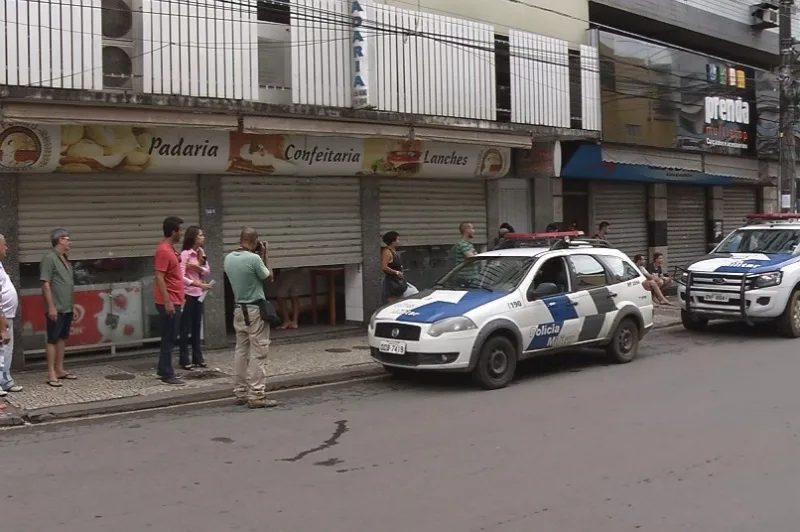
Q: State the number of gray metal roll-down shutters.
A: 6